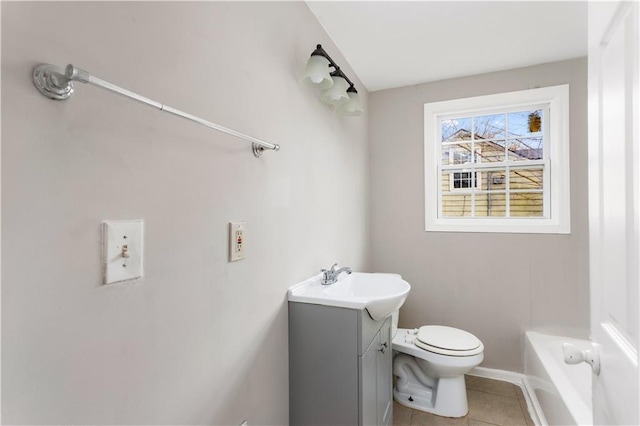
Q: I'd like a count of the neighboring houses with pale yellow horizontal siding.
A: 1